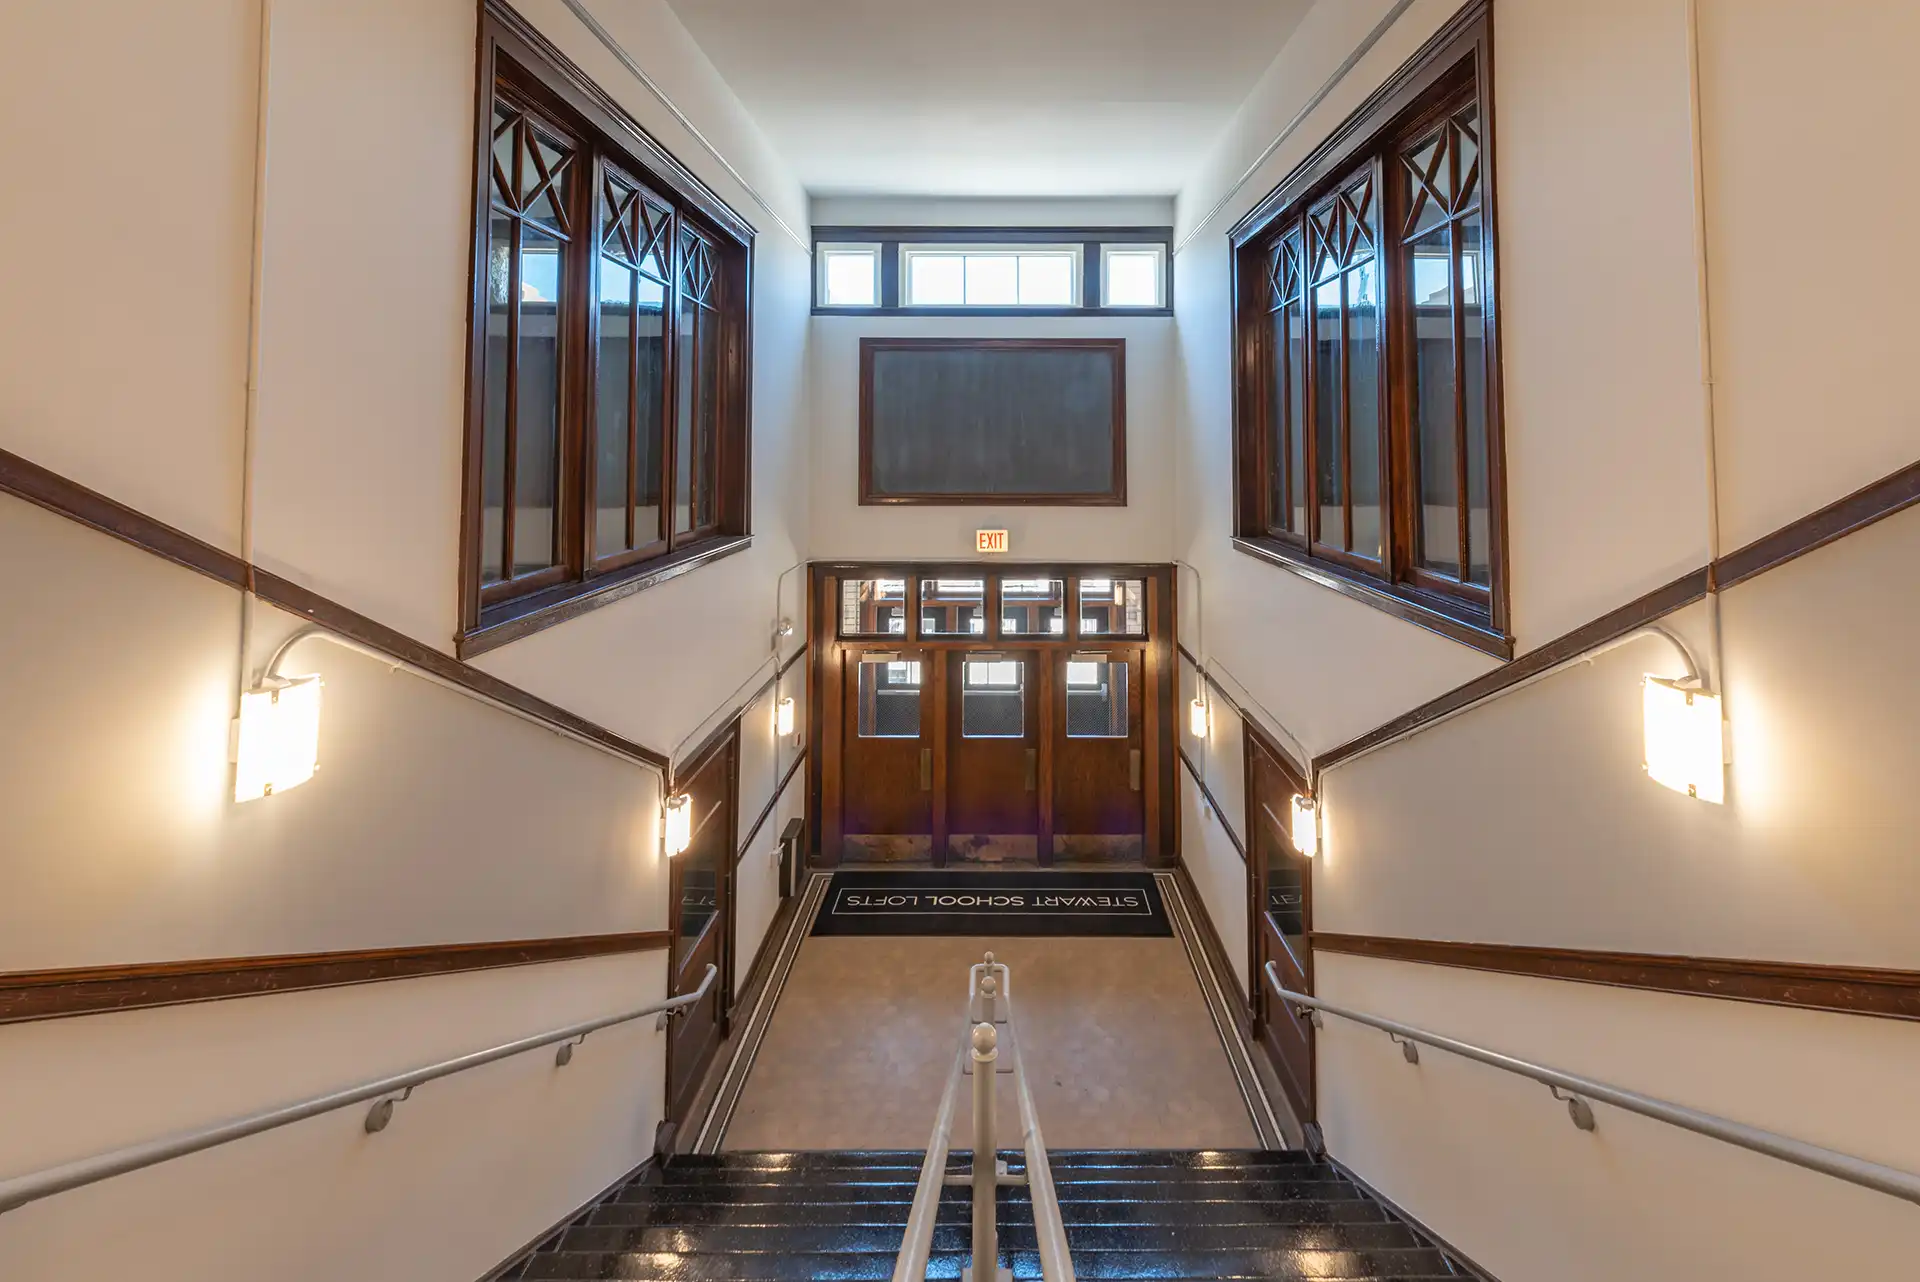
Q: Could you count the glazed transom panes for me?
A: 4